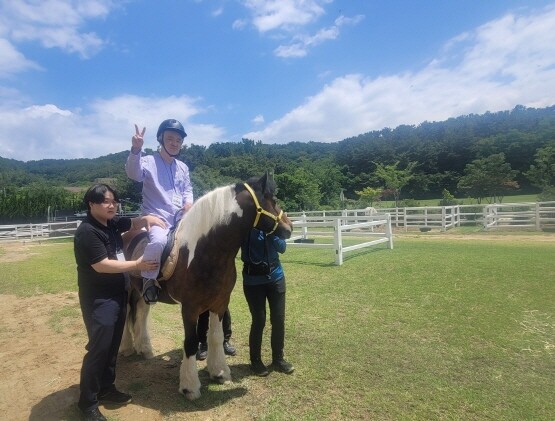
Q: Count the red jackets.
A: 0